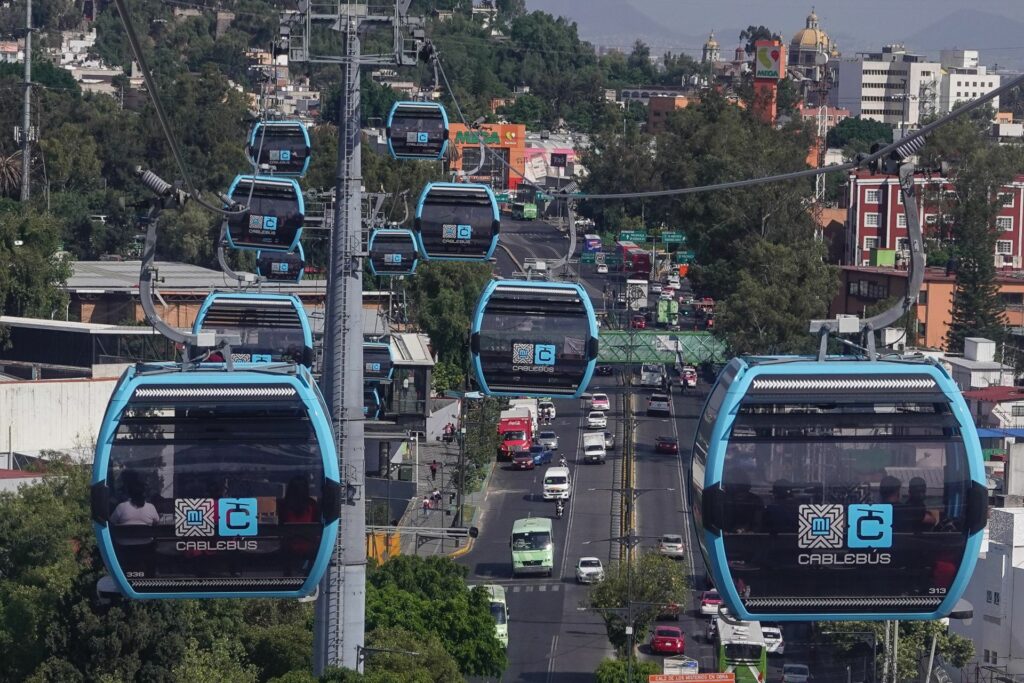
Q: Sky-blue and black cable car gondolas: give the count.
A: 12